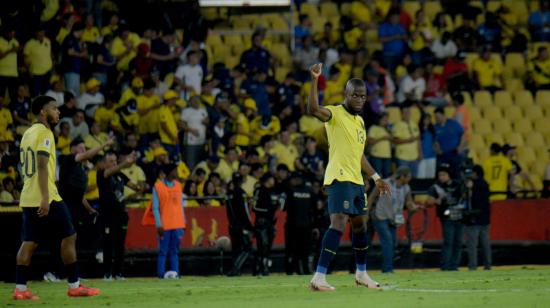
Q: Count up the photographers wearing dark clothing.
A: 2